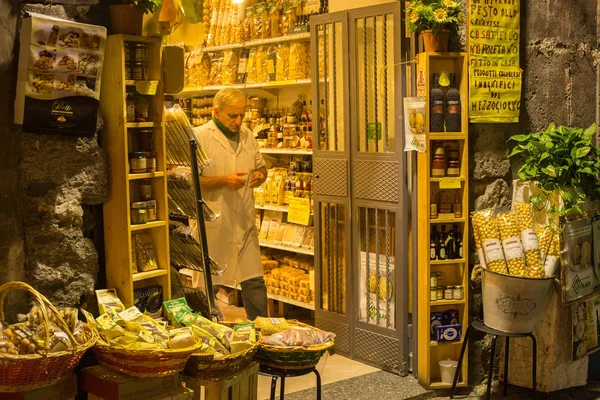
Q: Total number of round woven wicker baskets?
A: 4